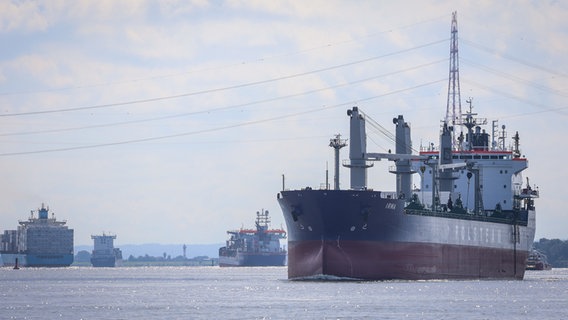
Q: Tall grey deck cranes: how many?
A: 3